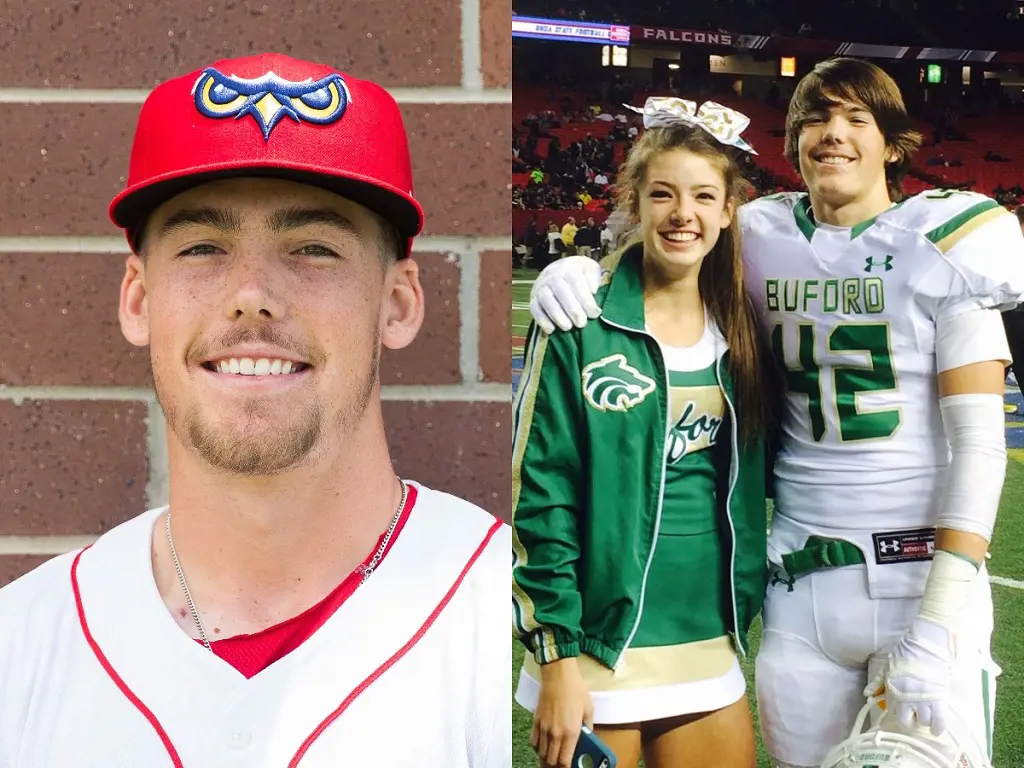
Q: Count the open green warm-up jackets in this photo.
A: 1